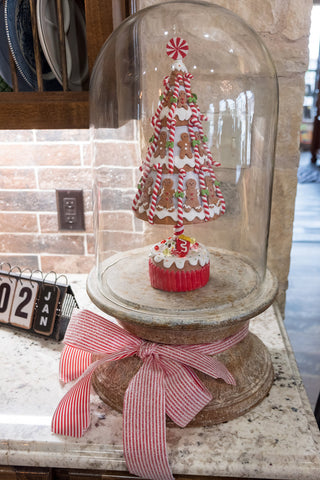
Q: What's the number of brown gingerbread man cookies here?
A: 9